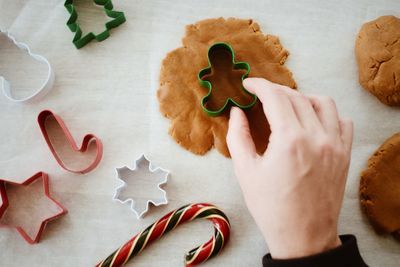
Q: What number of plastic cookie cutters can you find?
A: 6